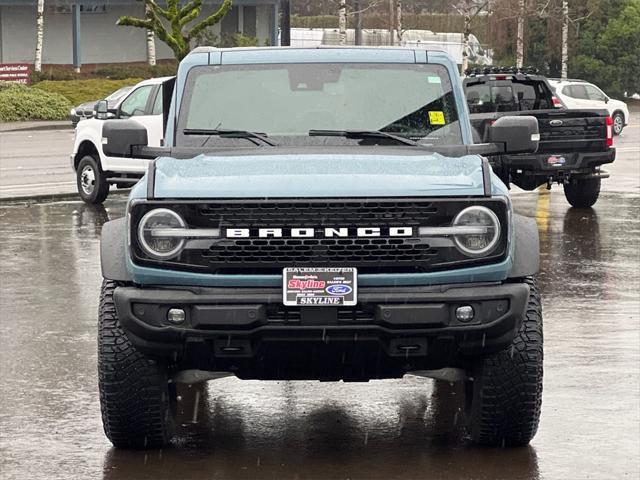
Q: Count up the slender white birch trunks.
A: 7